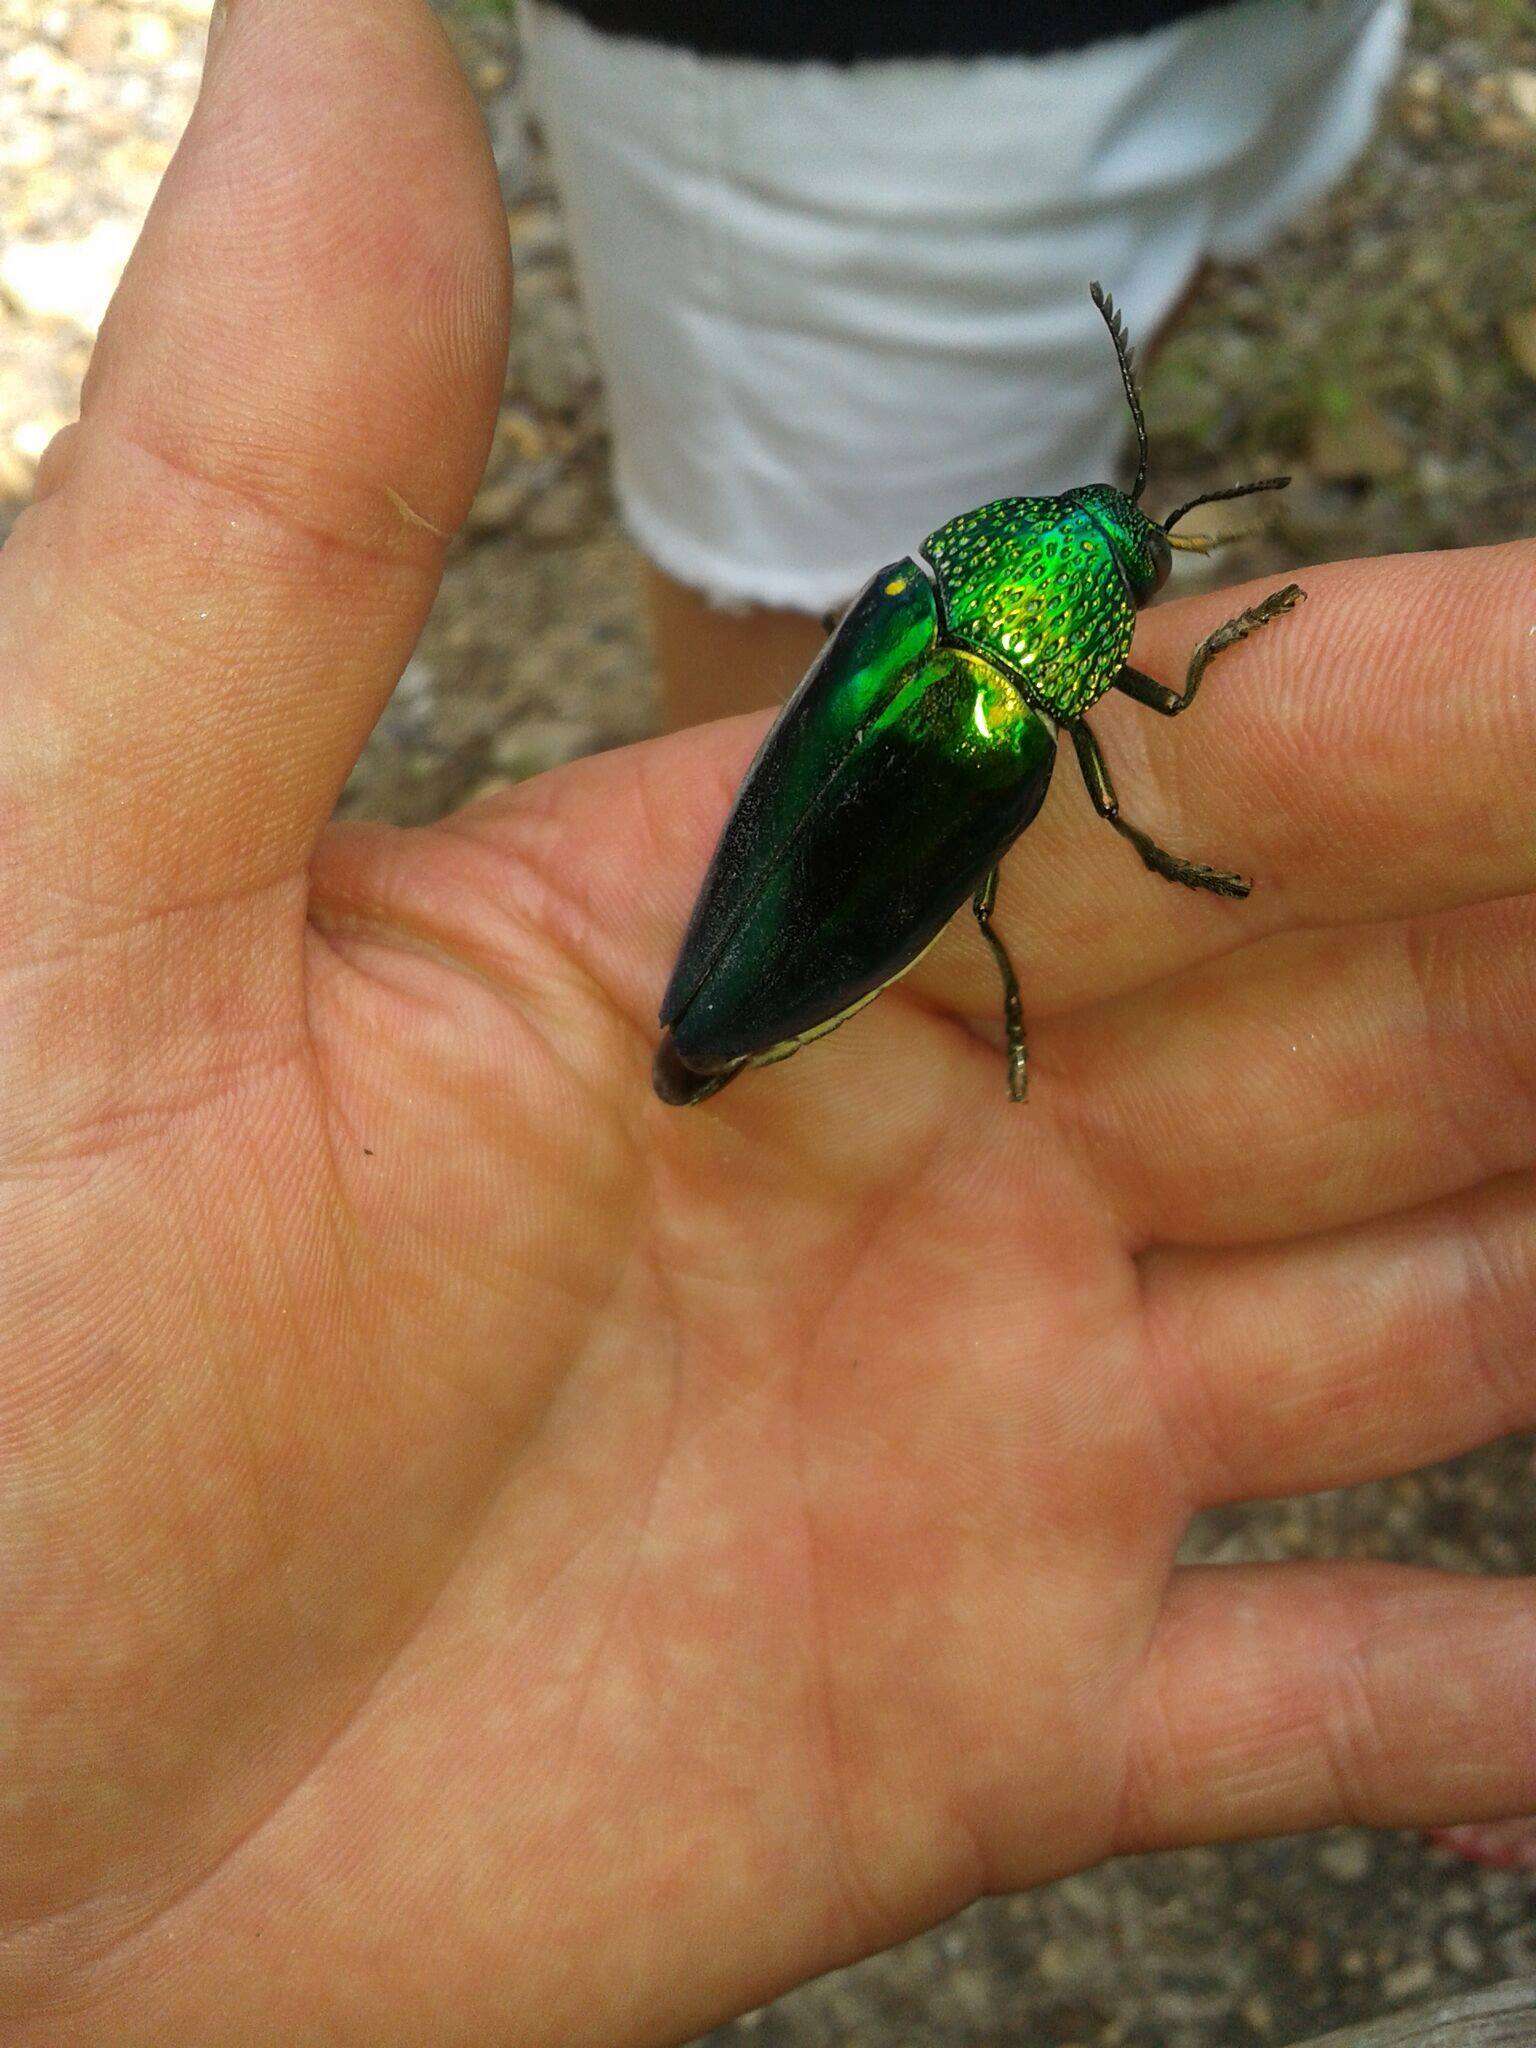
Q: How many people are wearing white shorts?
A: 1